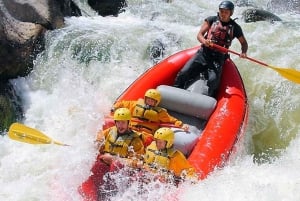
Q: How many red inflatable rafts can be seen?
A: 1